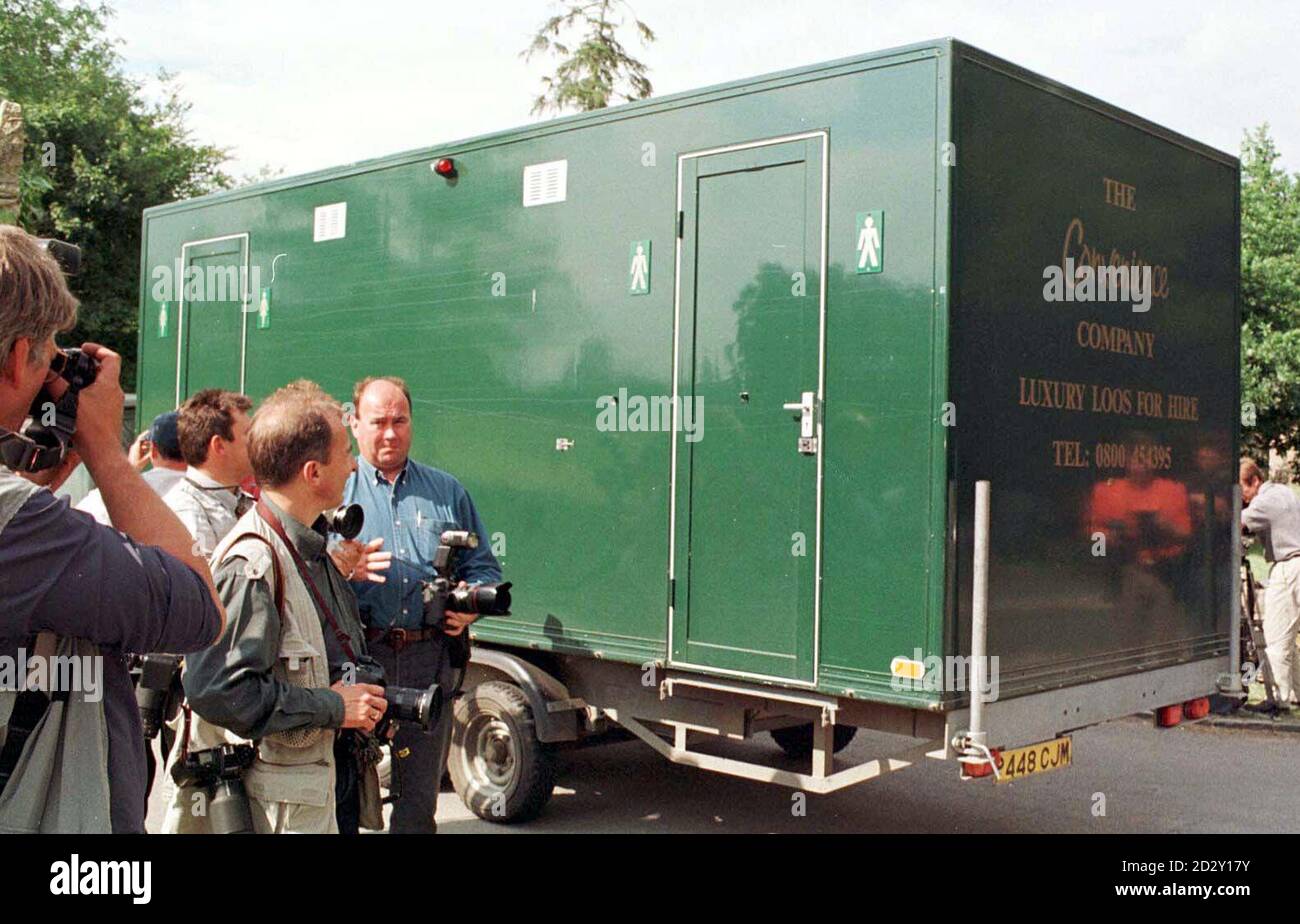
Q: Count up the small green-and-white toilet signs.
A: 4